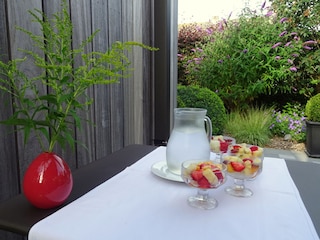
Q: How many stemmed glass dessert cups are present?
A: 4